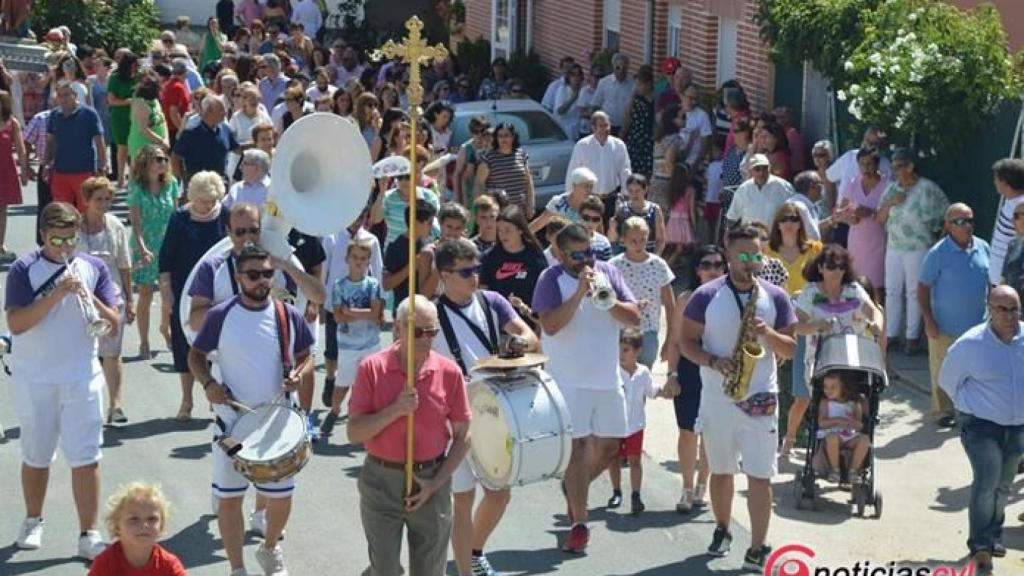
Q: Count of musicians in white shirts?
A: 6